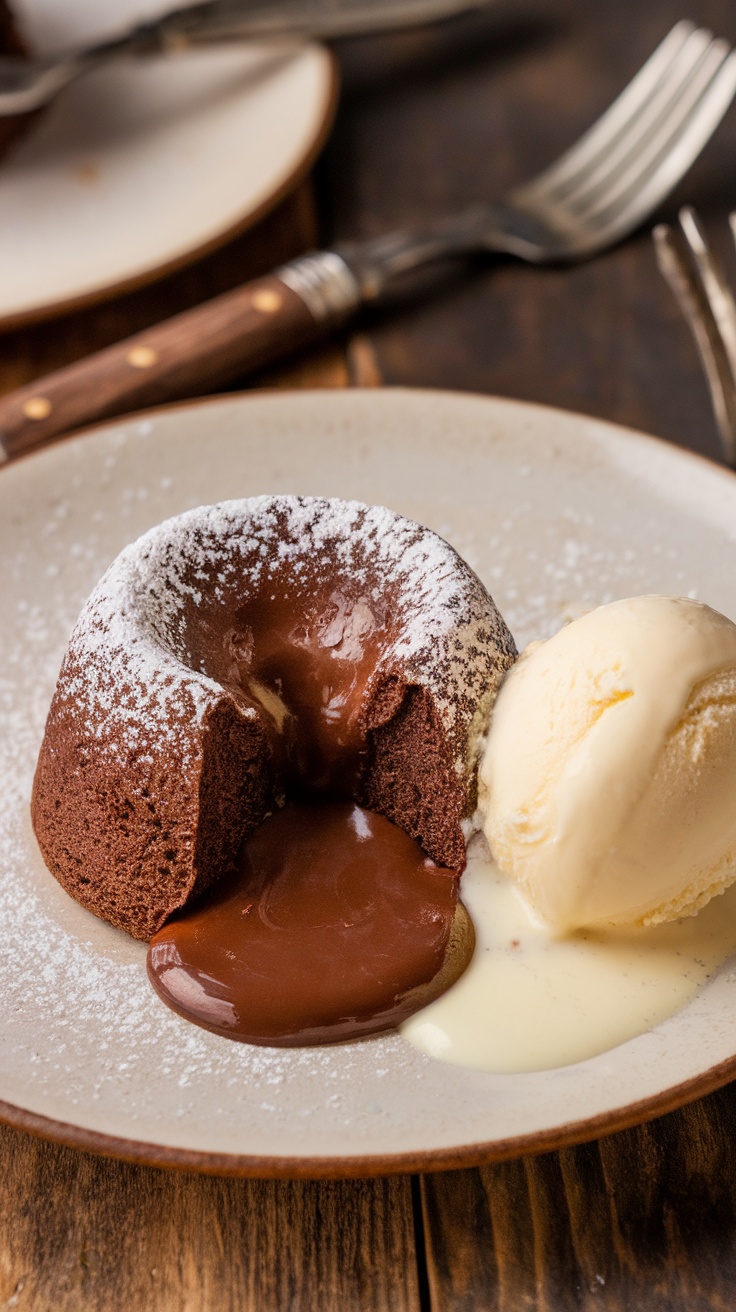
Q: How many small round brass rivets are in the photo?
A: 3